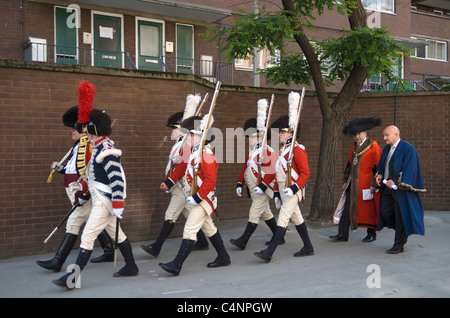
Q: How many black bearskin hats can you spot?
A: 6